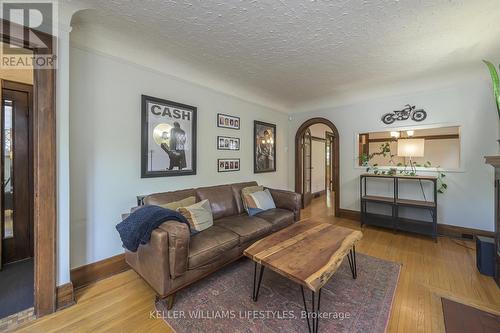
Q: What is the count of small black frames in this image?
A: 3